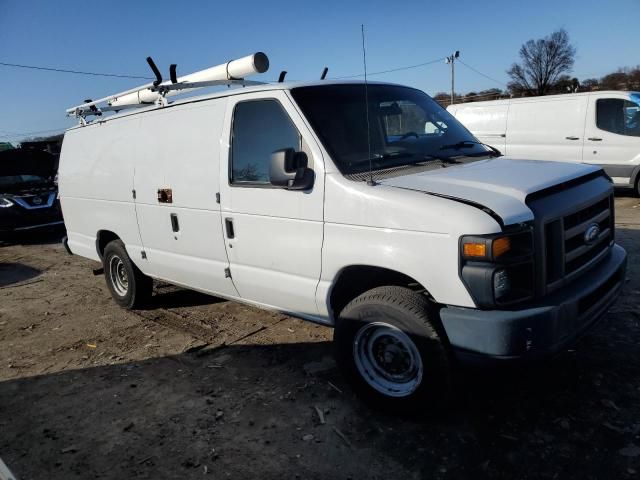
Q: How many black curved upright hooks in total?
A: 4